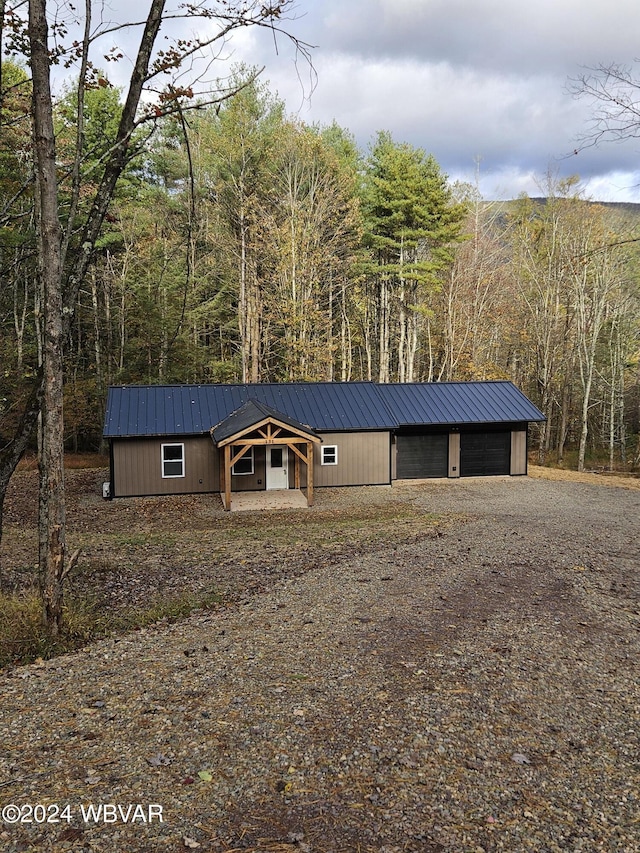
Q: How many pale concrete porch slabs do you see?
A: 1